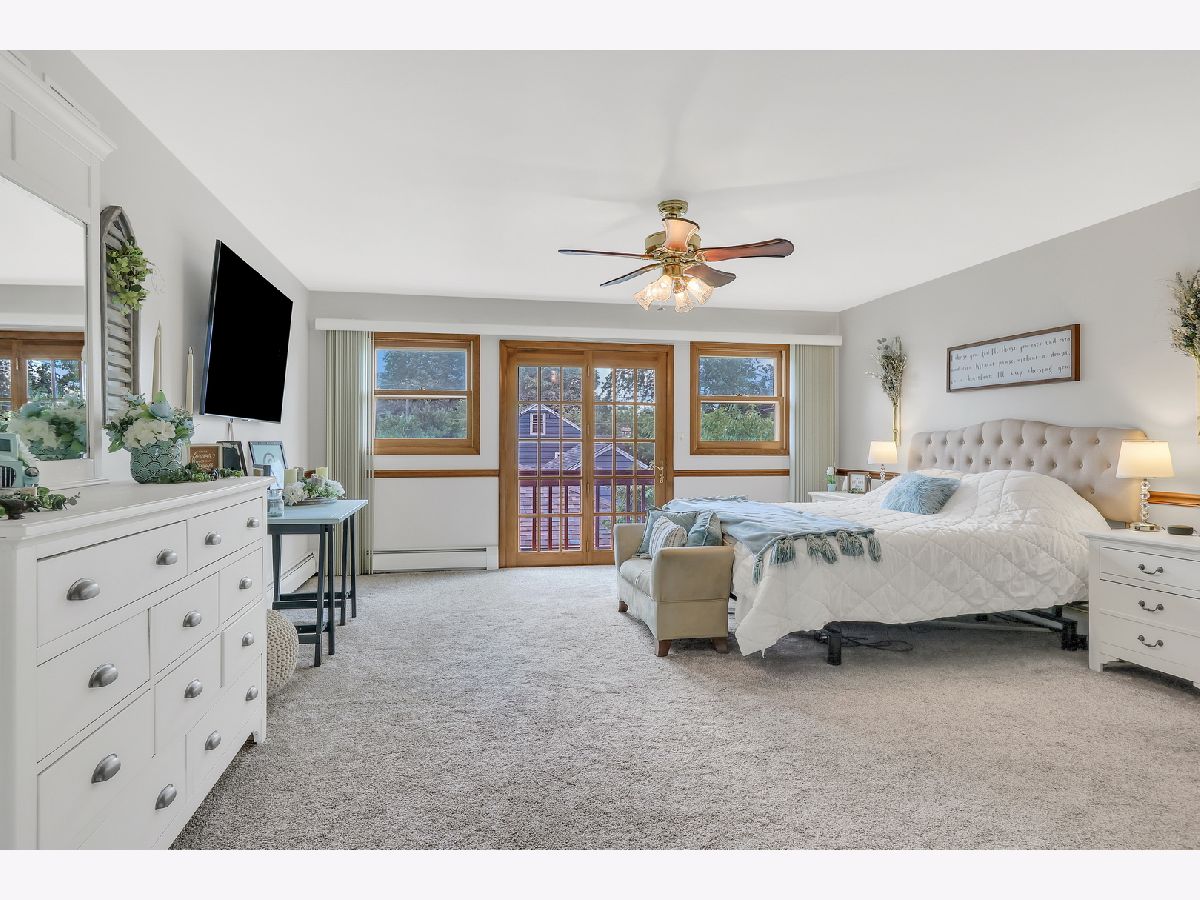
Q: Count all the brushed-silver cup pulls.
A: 13